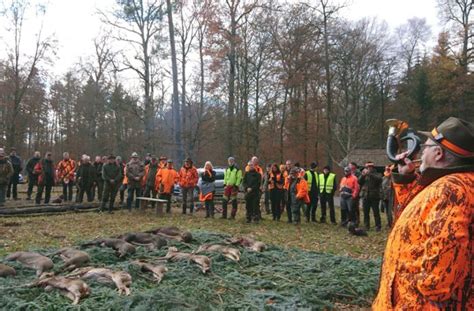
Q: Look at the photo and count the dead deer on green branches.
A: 12